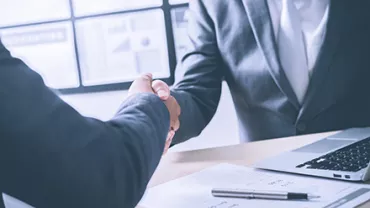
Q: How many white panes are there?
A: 6